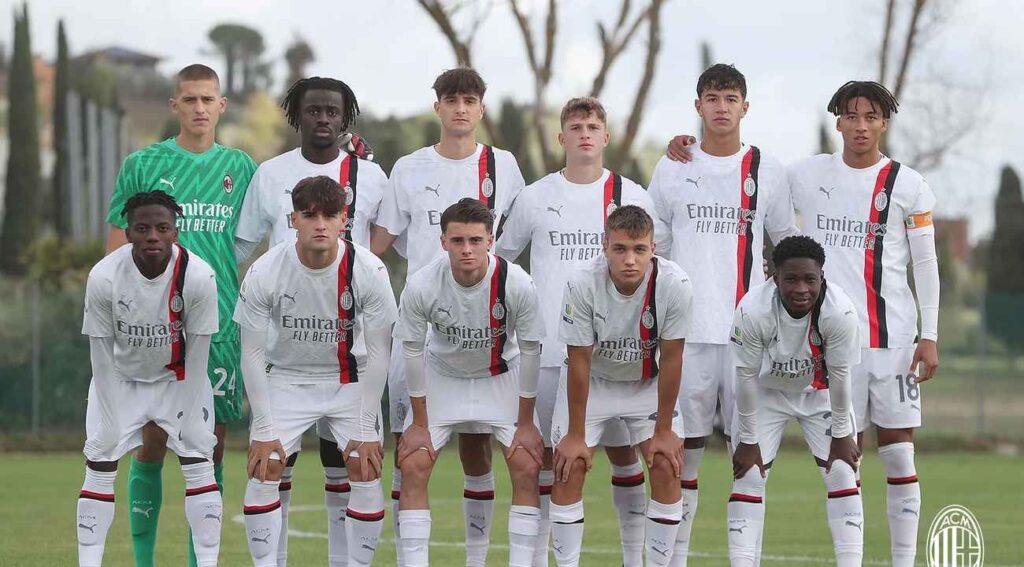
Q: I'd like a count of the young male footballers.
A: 11